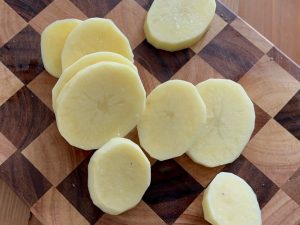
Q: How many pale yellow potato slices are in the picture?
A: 9